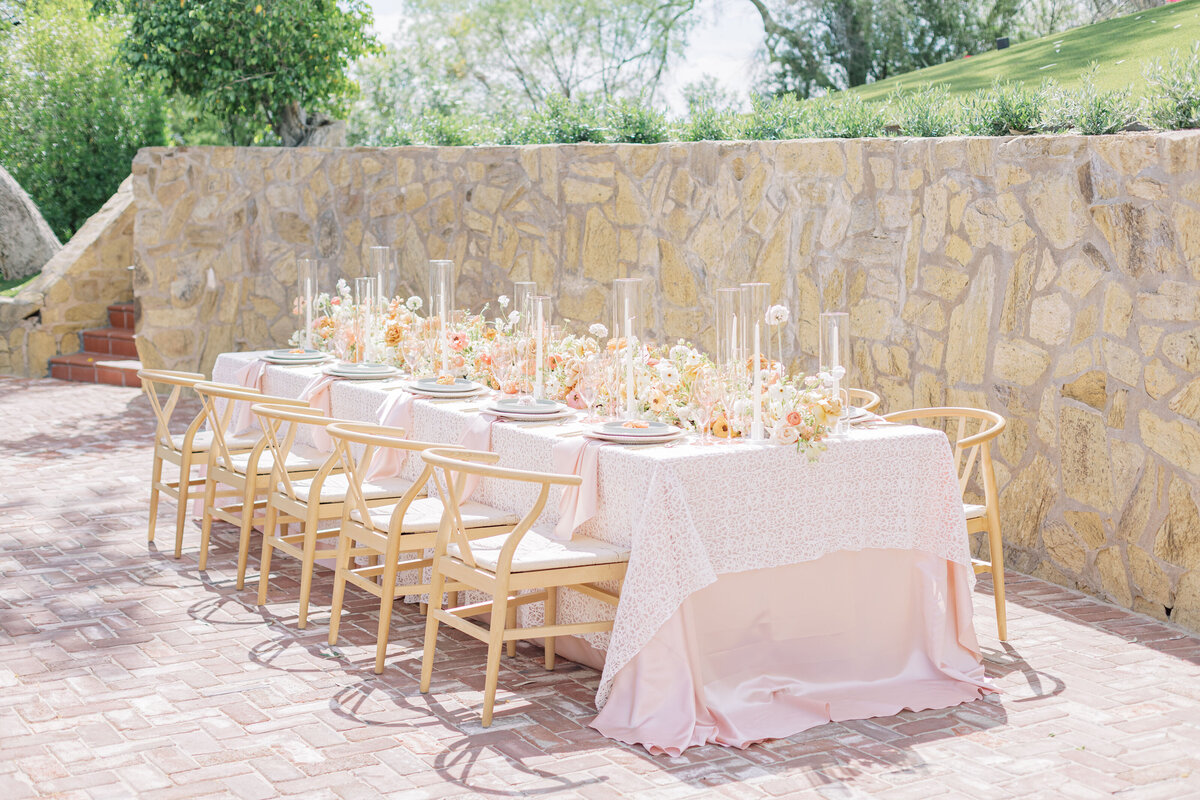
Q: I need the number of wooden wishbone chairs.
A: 7